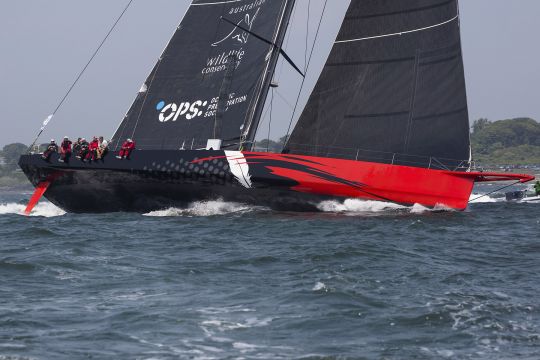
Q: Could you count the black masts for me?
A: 1